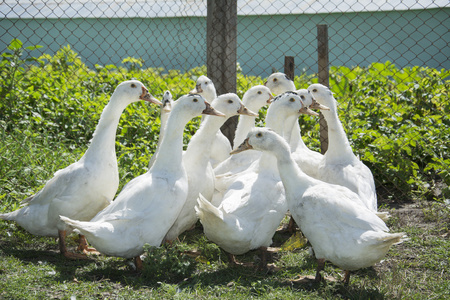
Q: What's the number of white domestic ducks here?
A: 11